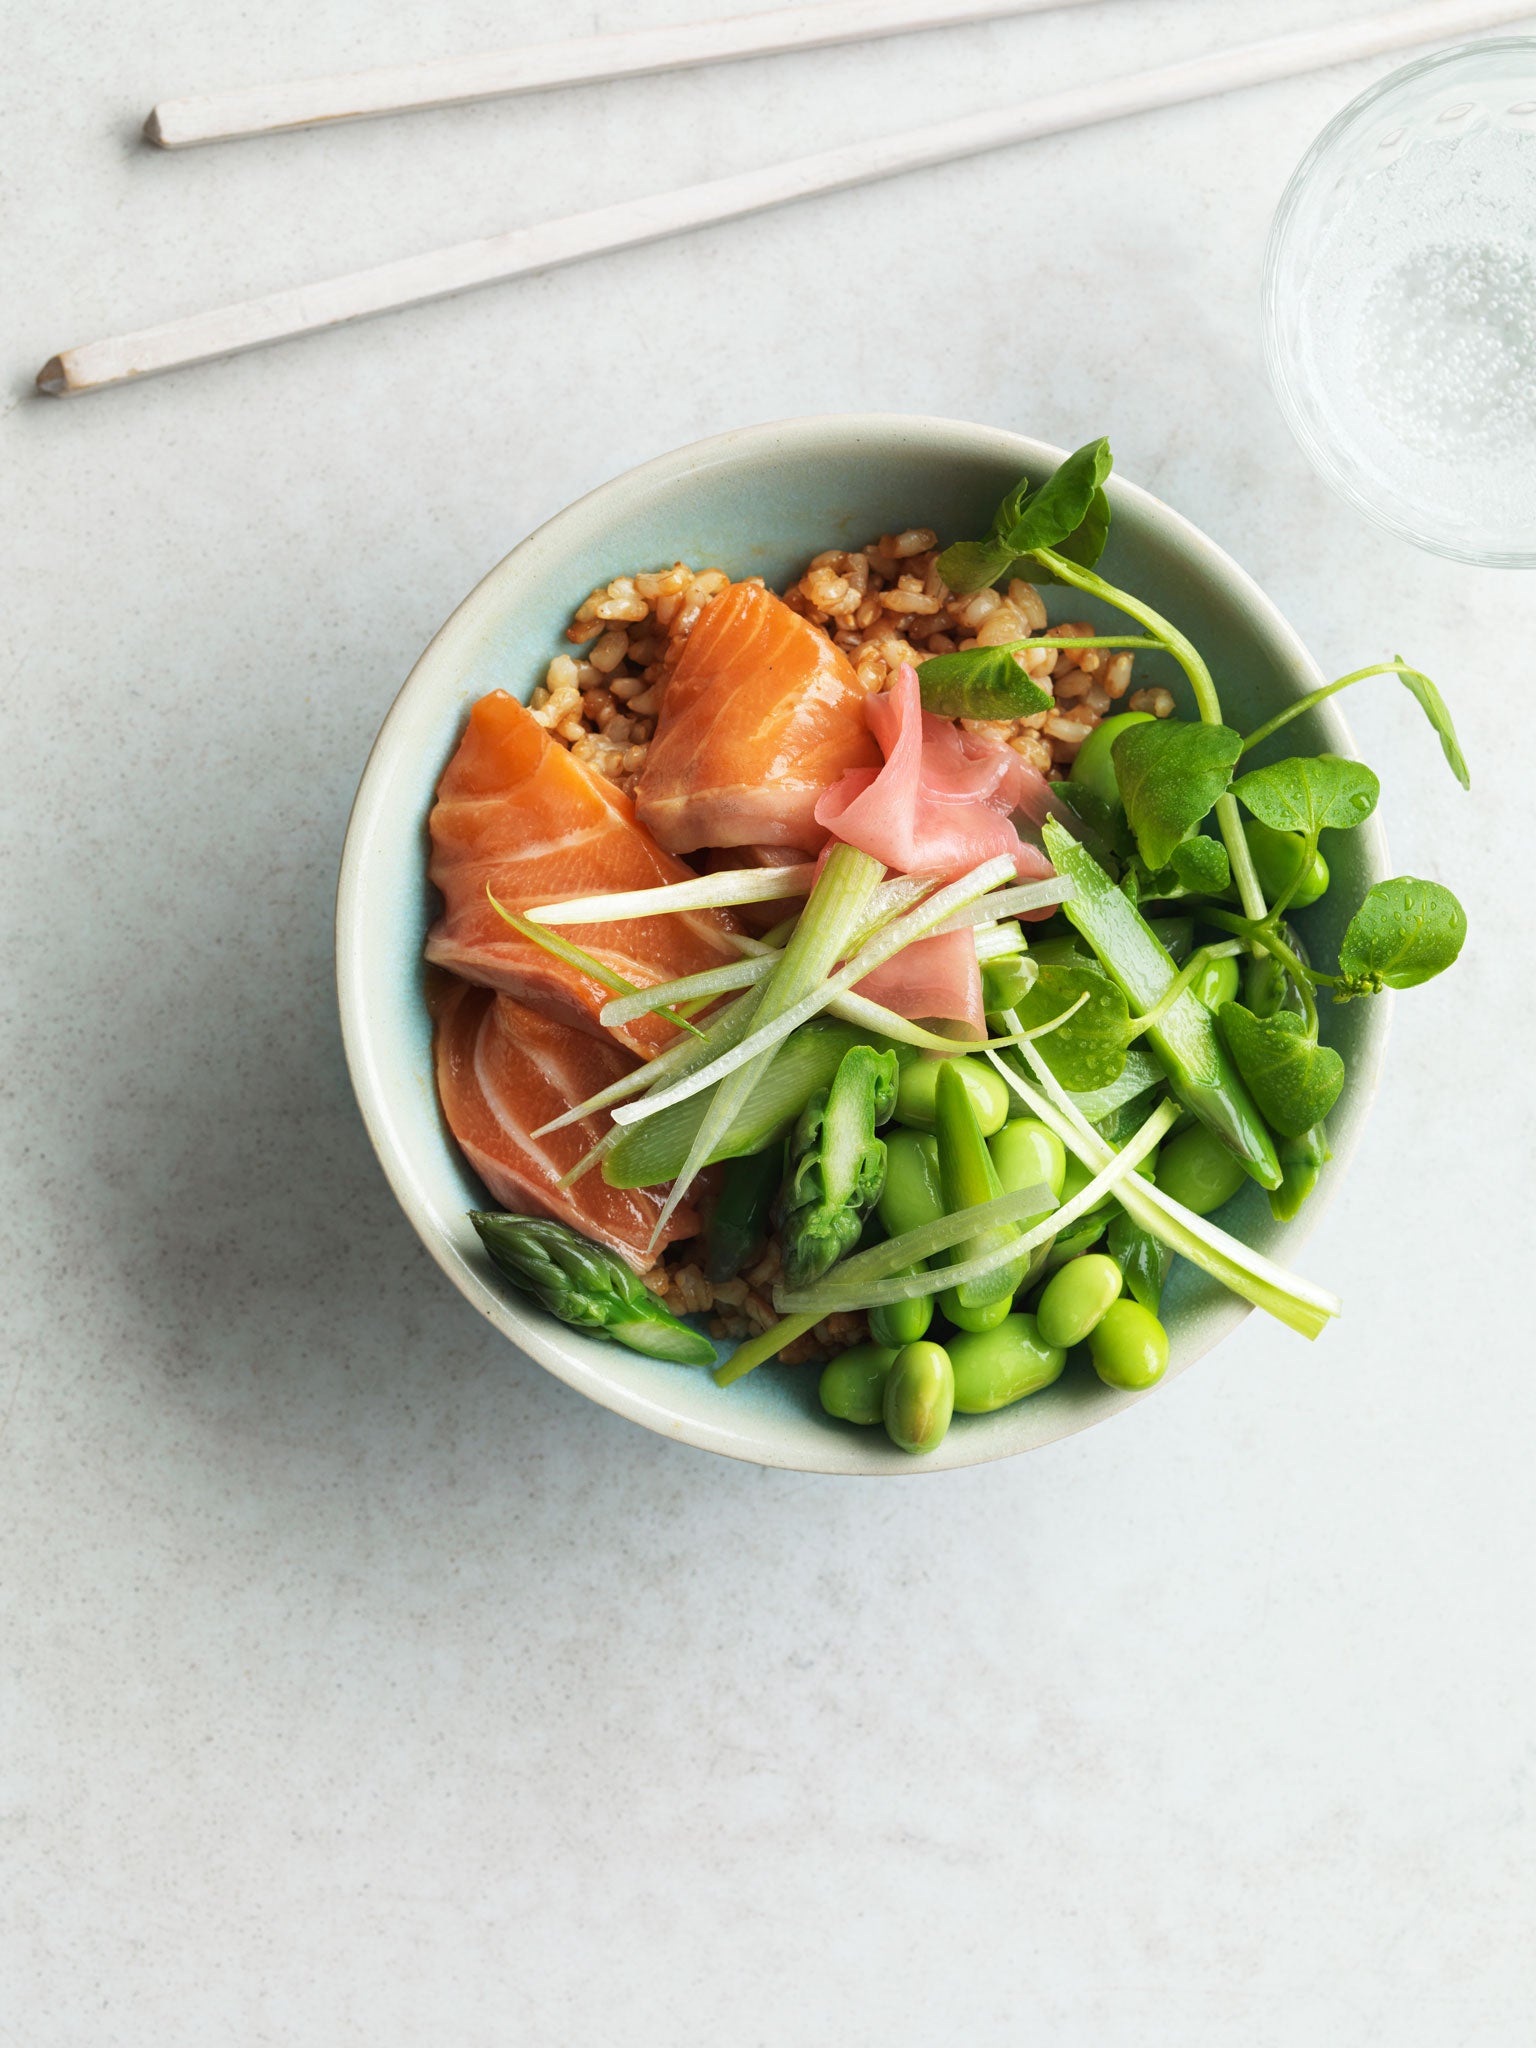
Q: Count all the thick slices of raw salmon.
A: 3